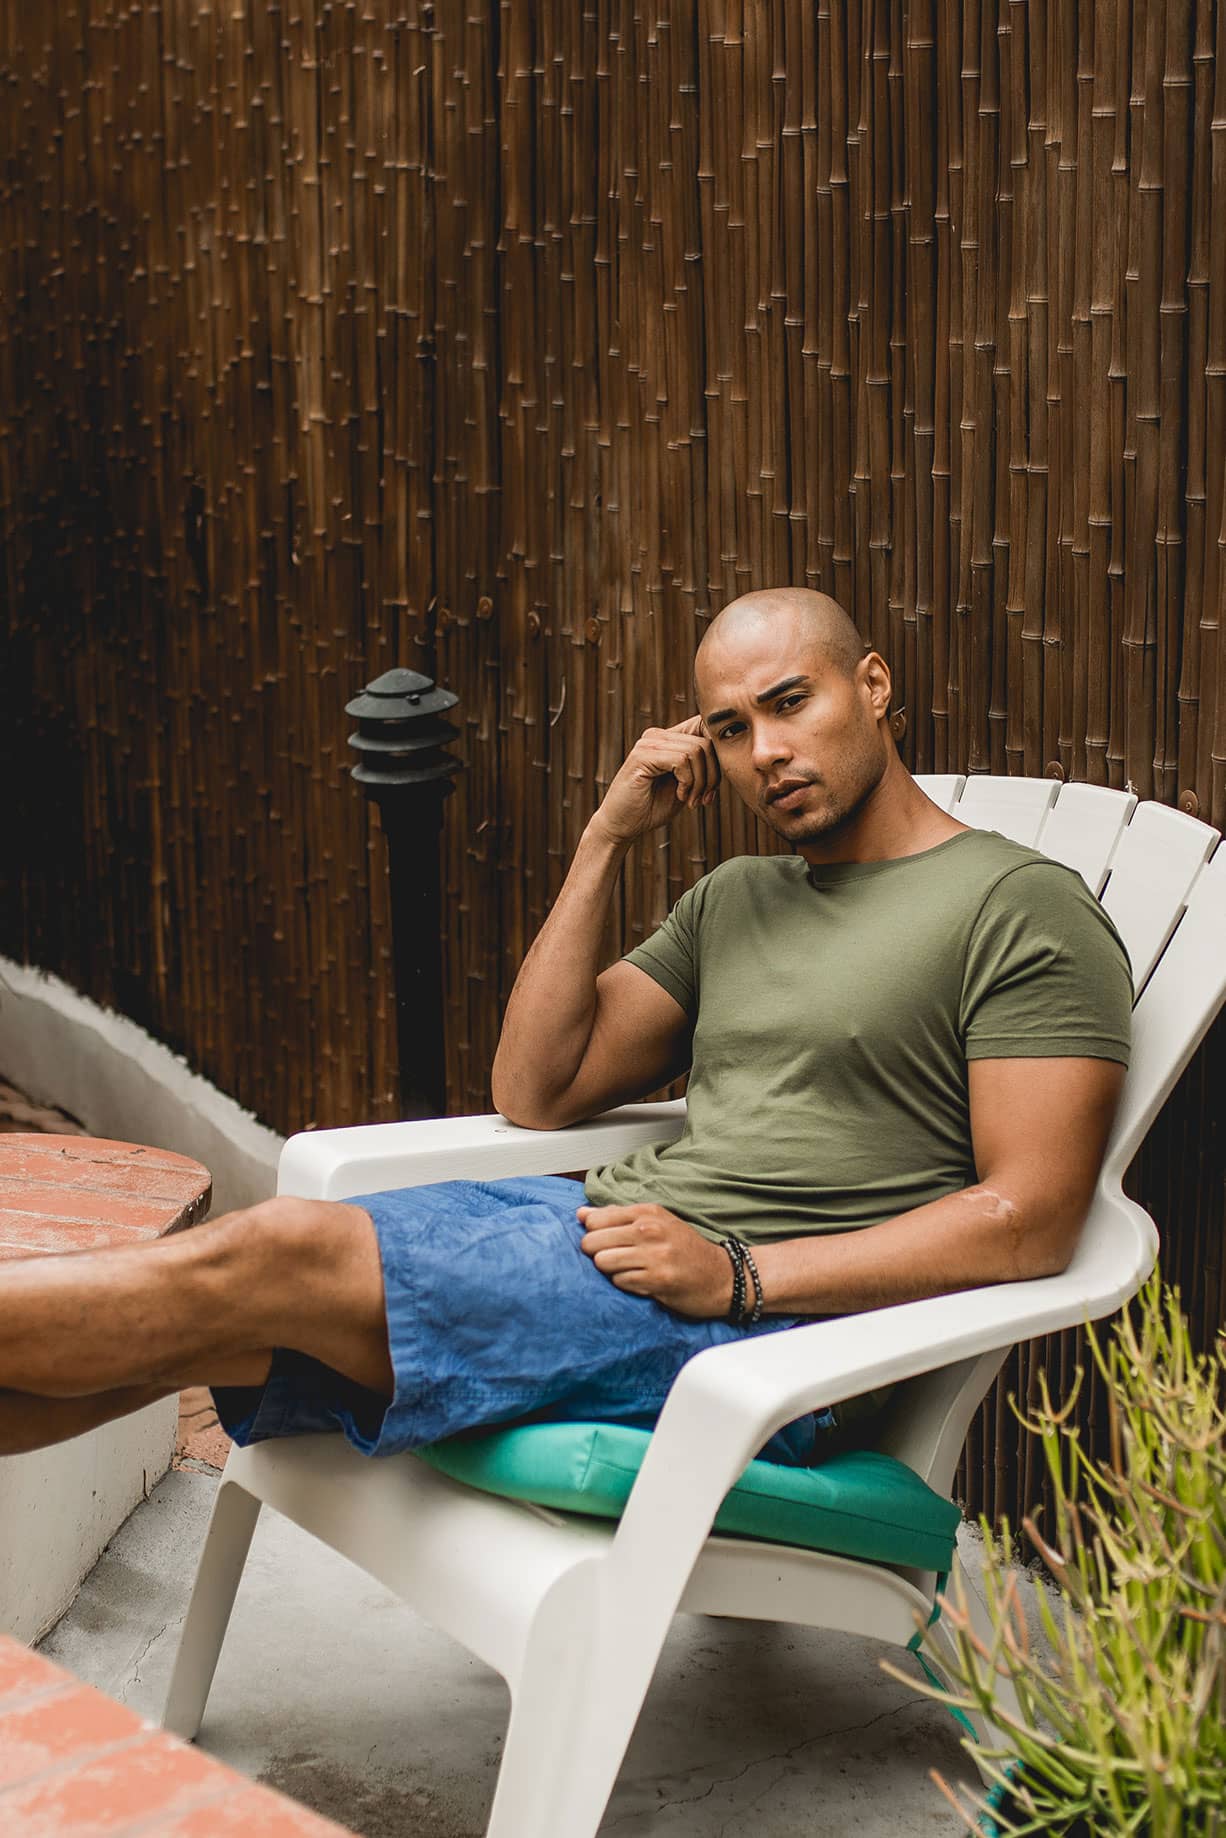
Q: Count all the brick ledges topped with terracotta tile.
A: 2